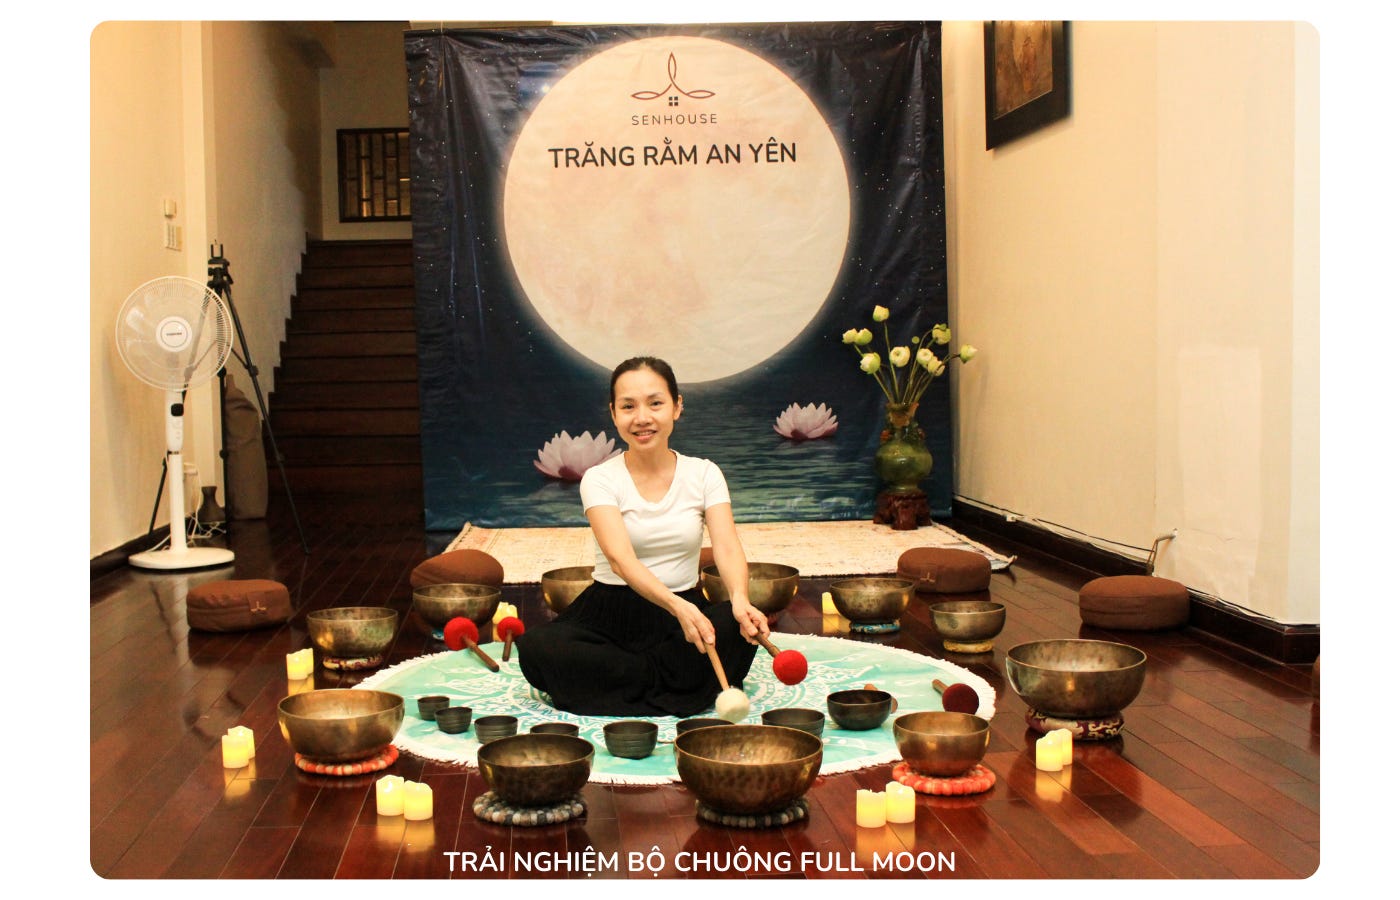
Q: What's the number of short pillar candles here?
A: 13